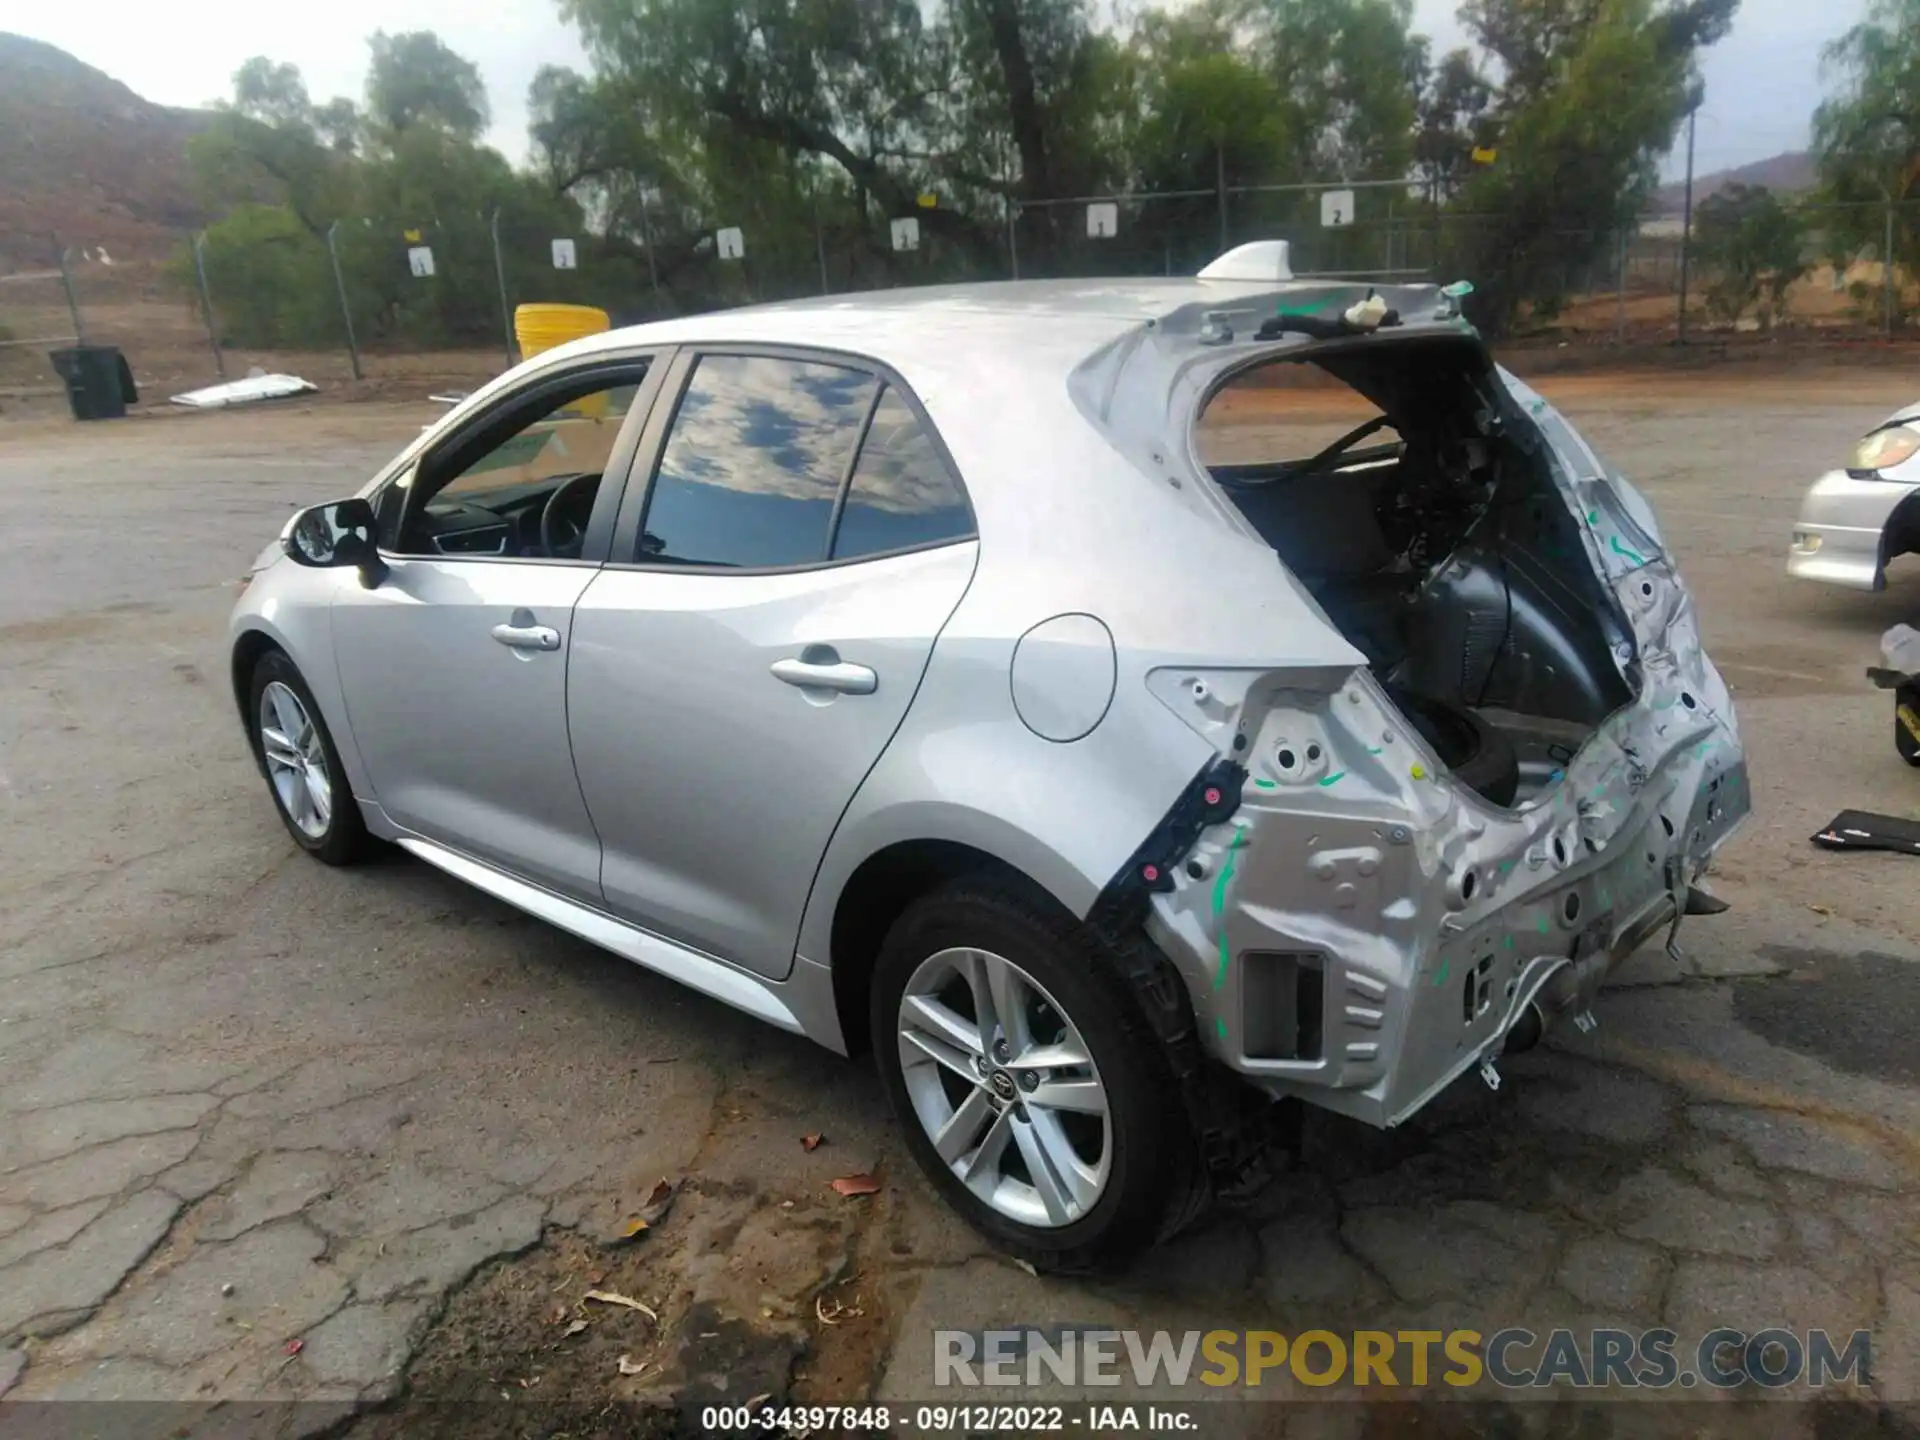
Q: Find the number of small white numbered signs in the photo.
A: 6